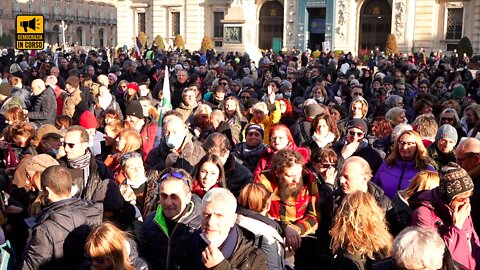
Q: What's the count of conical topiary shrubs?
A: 6